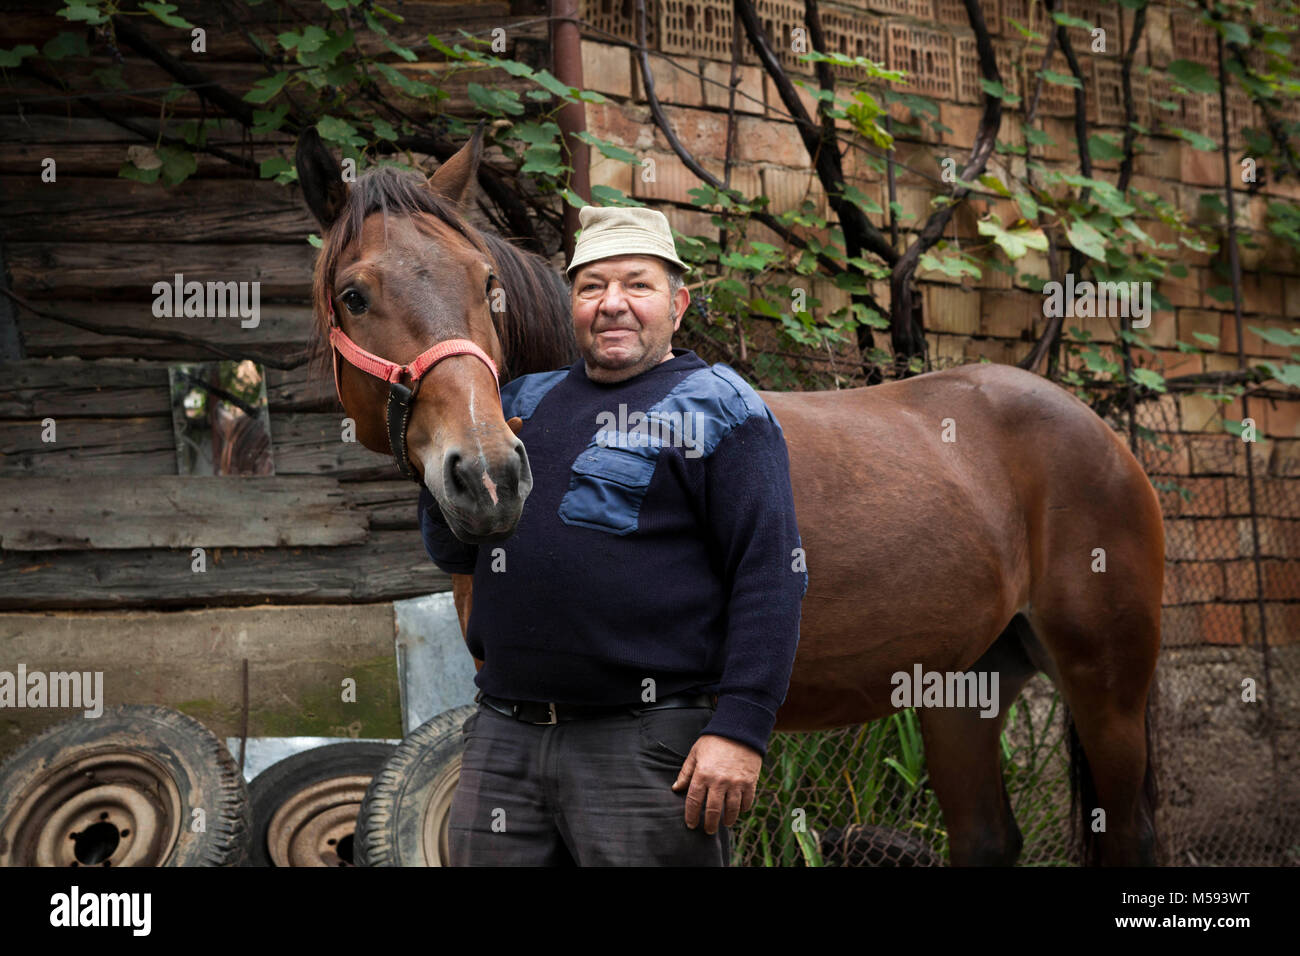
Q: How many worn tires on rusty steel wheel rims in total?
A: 3